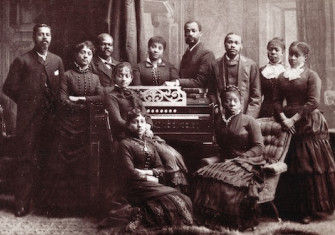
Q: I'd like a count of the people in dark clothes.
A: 11